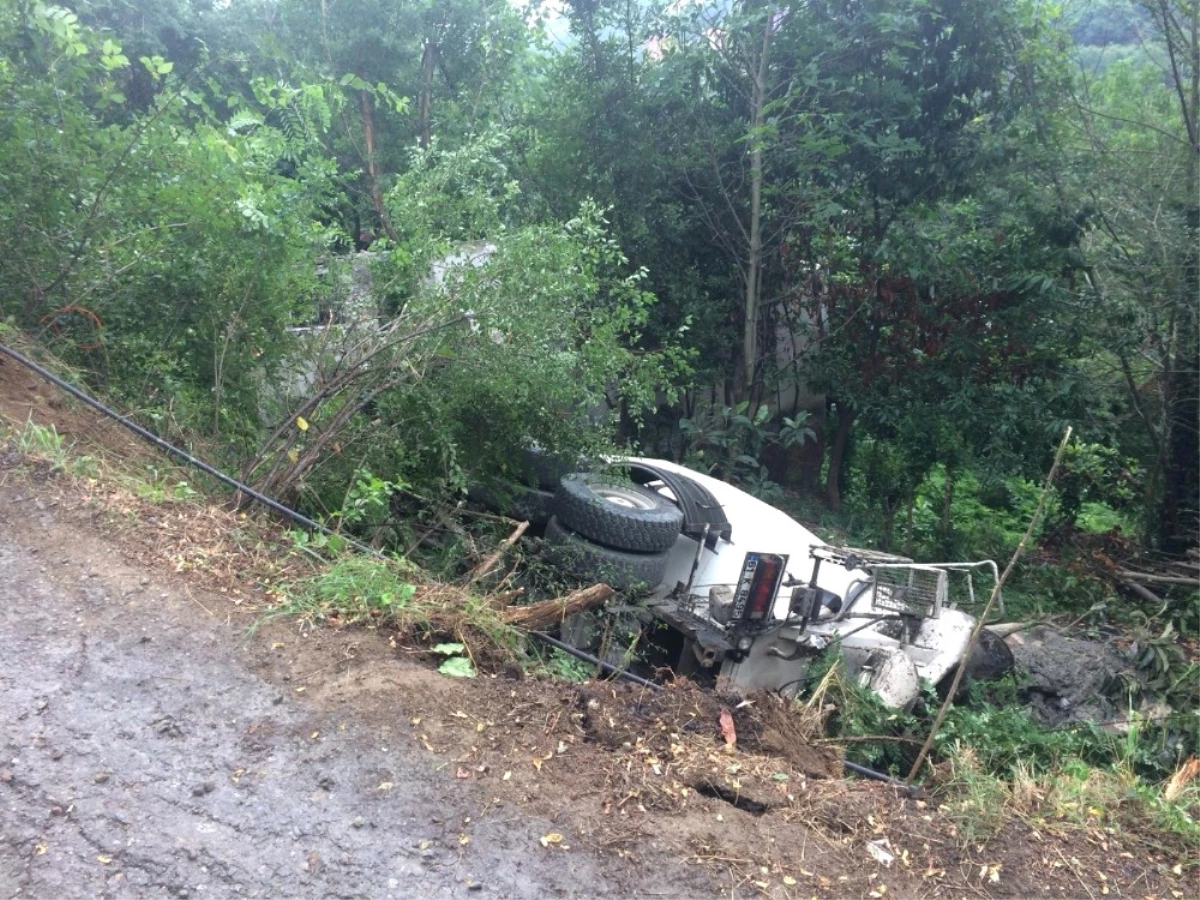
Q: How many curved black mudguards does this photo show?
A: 1